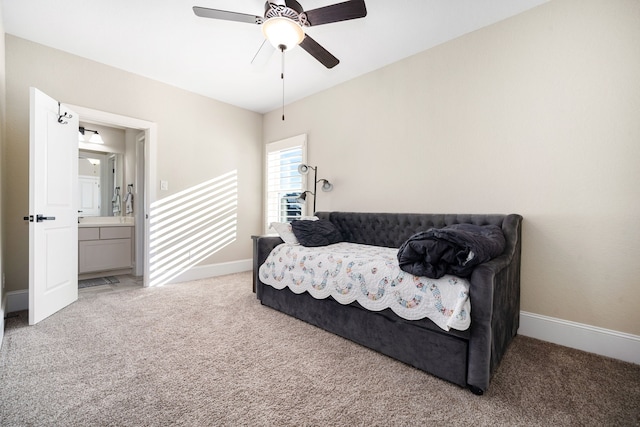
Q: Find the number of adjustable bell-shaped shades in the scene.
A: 3